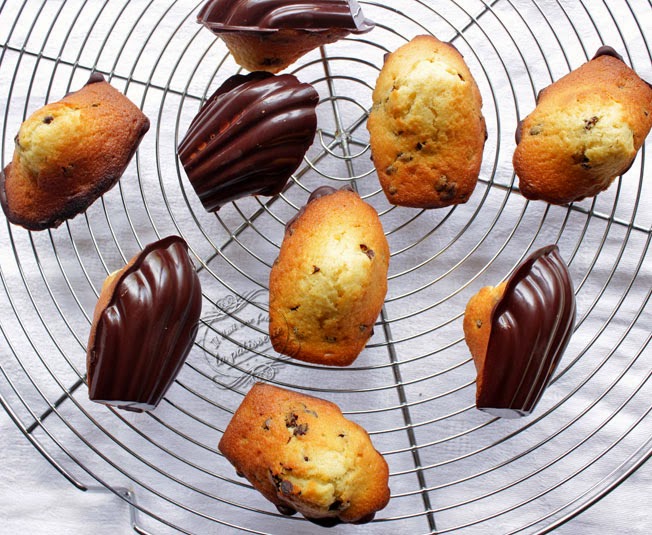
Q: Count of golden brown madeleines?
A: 5